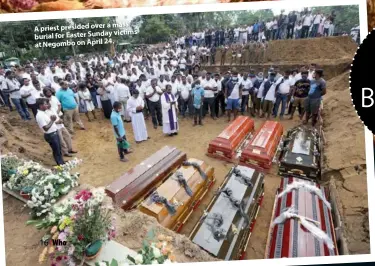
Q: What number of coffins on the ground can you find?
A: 7